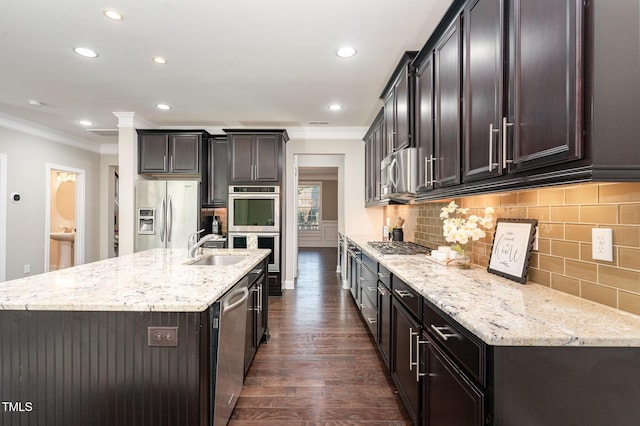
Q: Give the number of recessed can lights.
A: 7